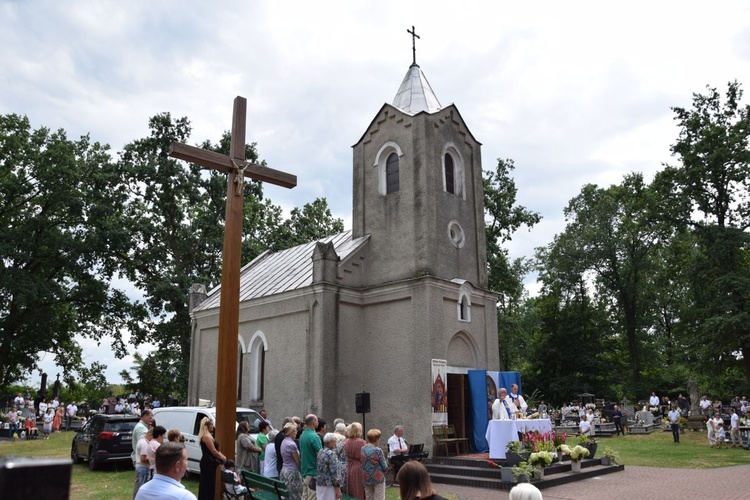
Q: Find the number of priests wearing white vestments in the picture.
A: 2